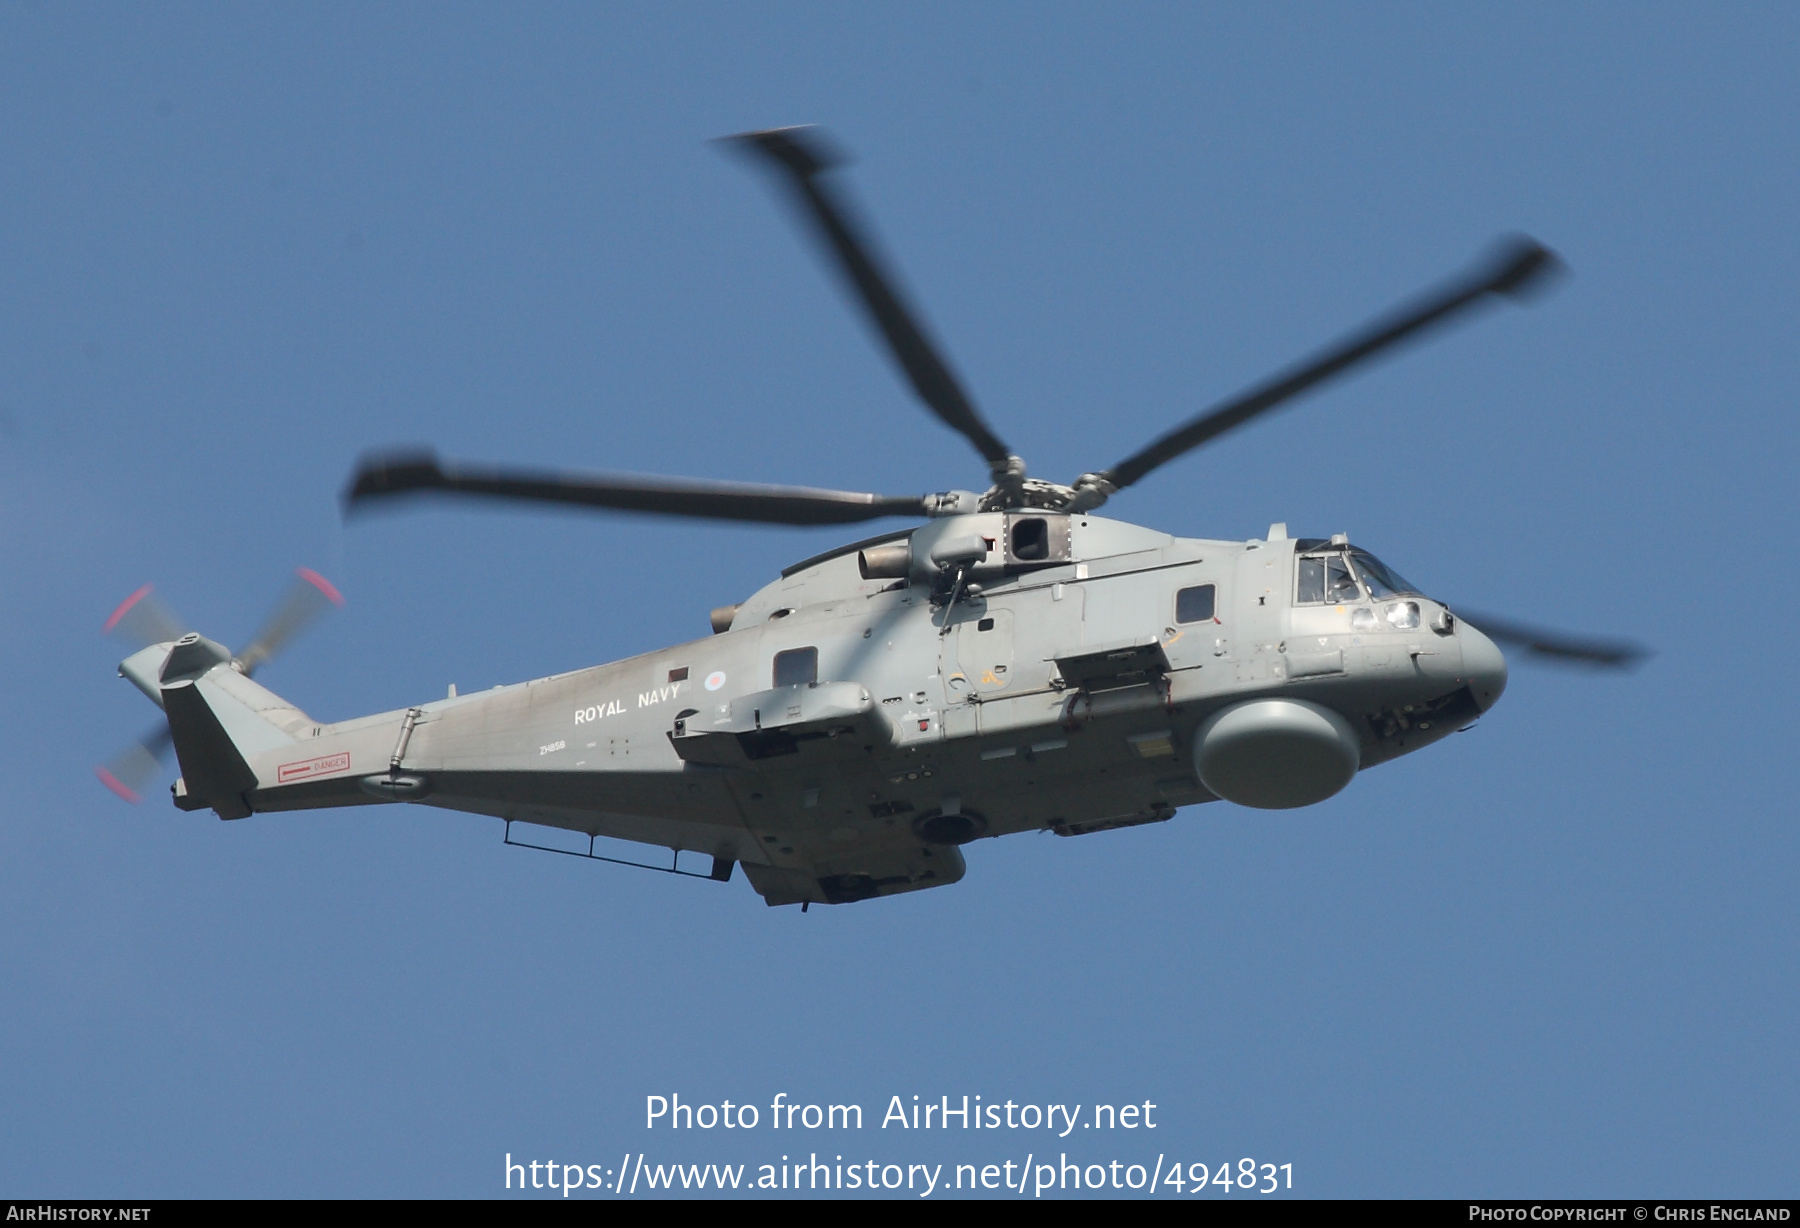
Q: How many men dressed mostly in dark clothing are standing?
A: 0